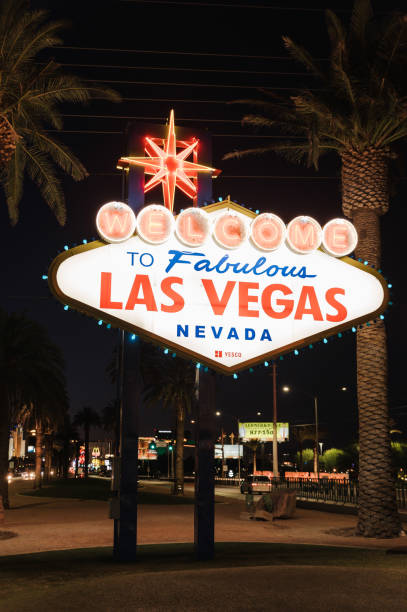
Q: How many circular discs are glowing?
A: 7